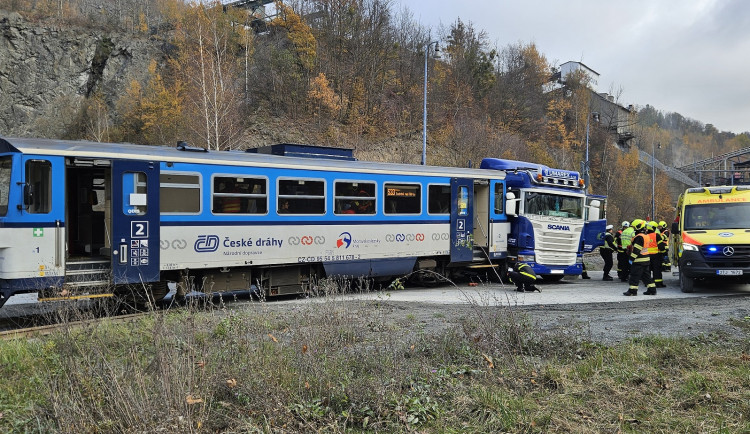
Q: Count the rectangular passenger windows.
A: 6